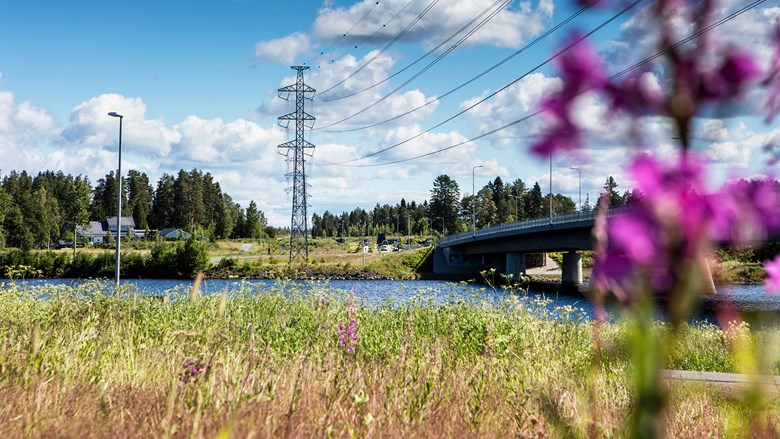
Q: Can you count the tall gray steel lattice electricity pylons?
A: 1